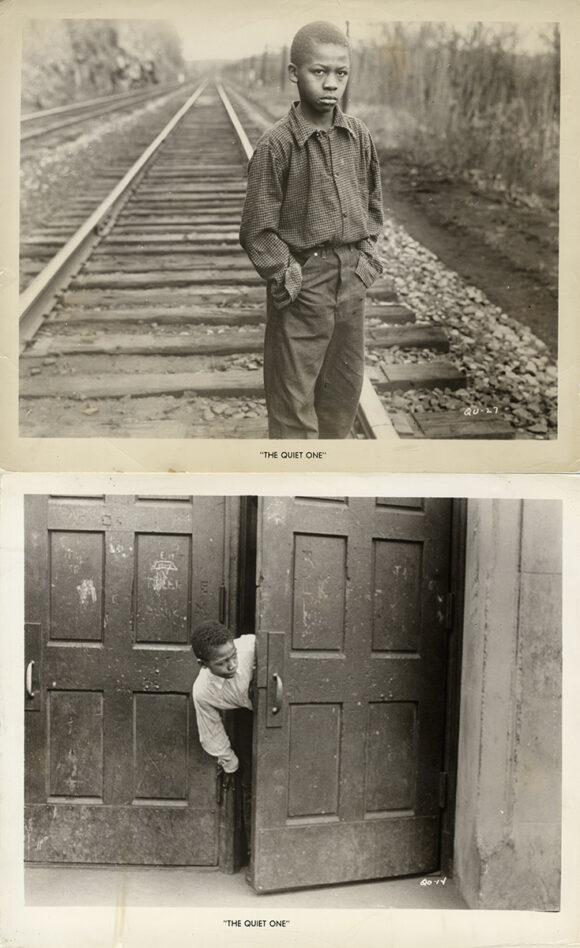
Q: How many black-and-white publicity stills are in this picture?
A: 2